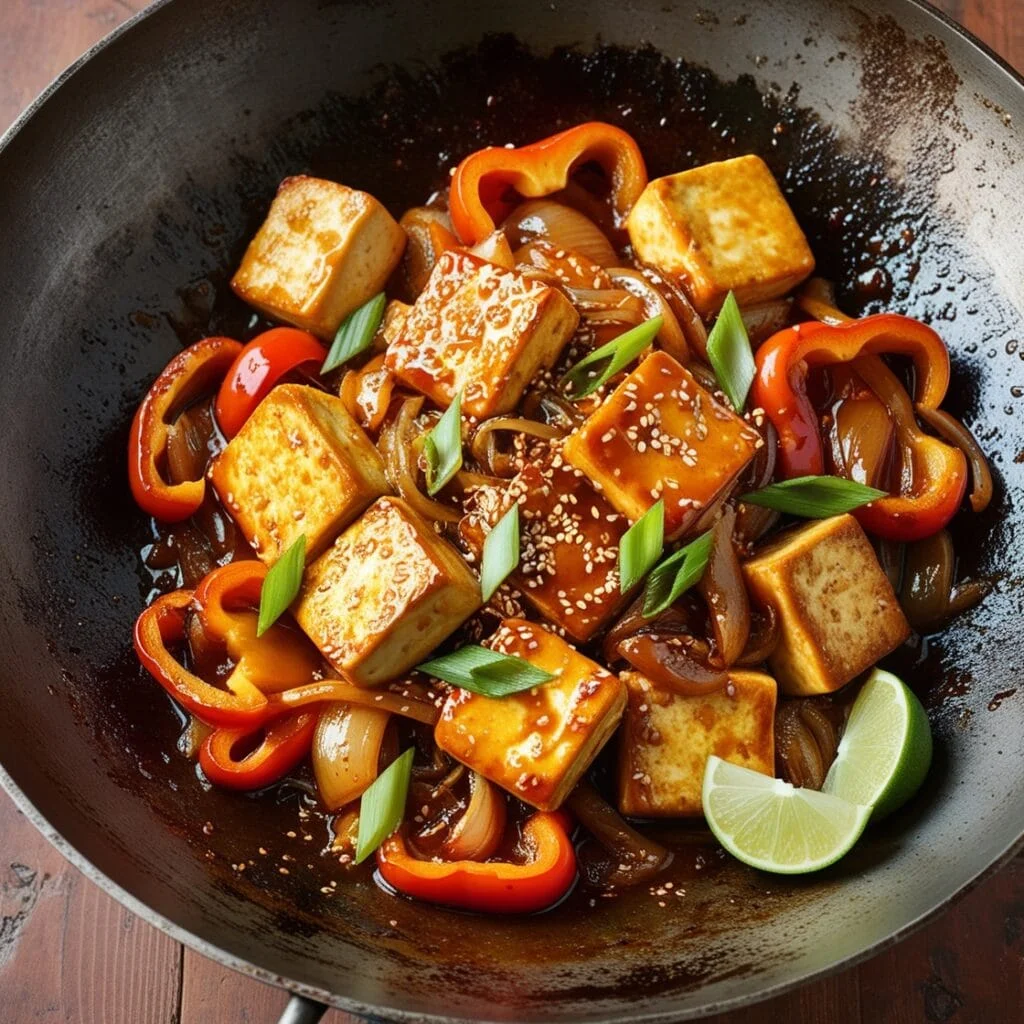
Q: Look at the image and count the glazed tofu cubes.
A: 10